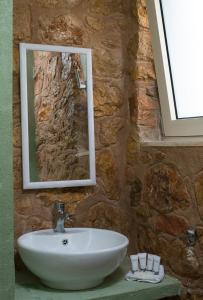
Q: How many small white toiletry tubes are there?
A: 4